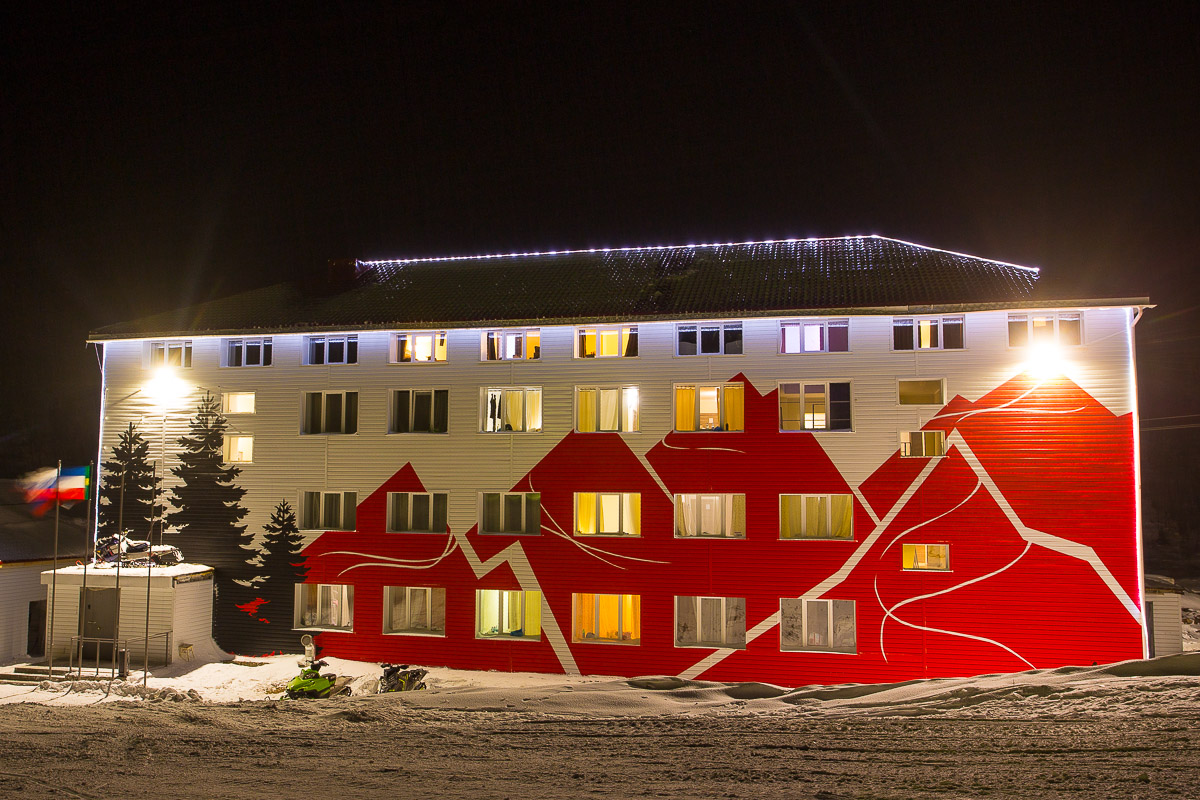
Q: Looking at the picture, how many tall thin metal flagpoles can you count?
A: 4